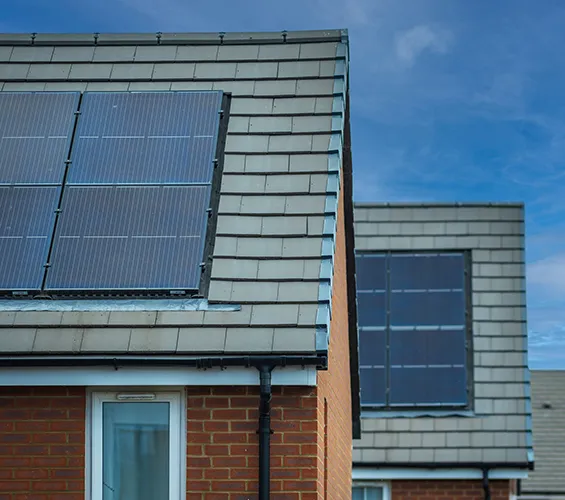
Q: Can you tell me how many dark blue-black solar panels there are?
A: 8